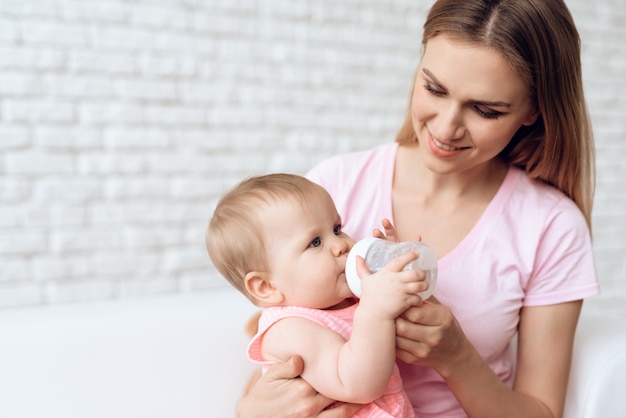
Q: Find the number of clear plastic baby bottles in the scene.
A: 1